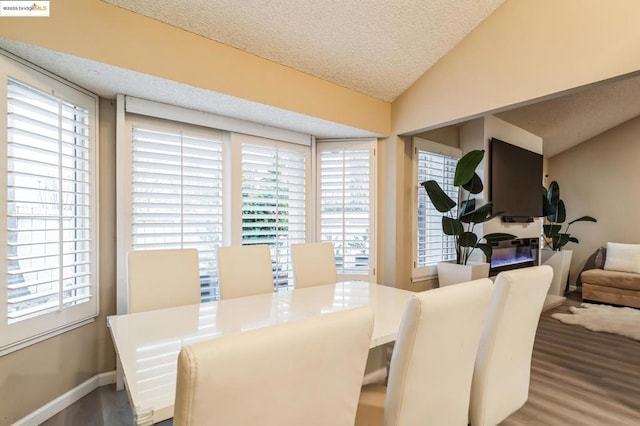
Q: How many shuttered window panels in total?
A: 5